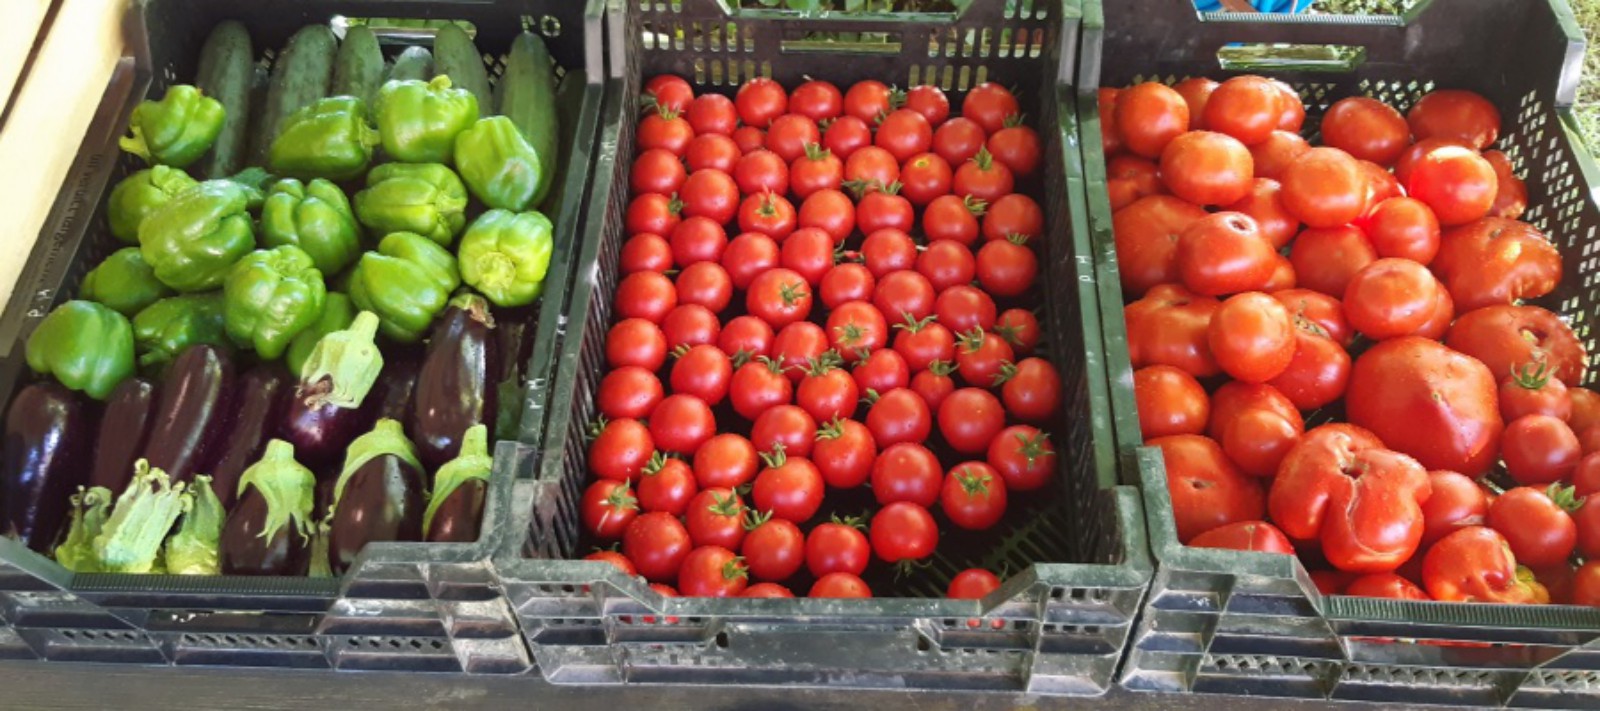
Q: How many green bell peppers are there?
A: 15